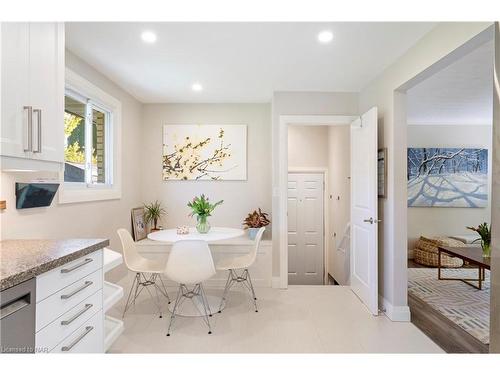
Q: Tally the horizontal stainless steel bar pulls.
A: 4